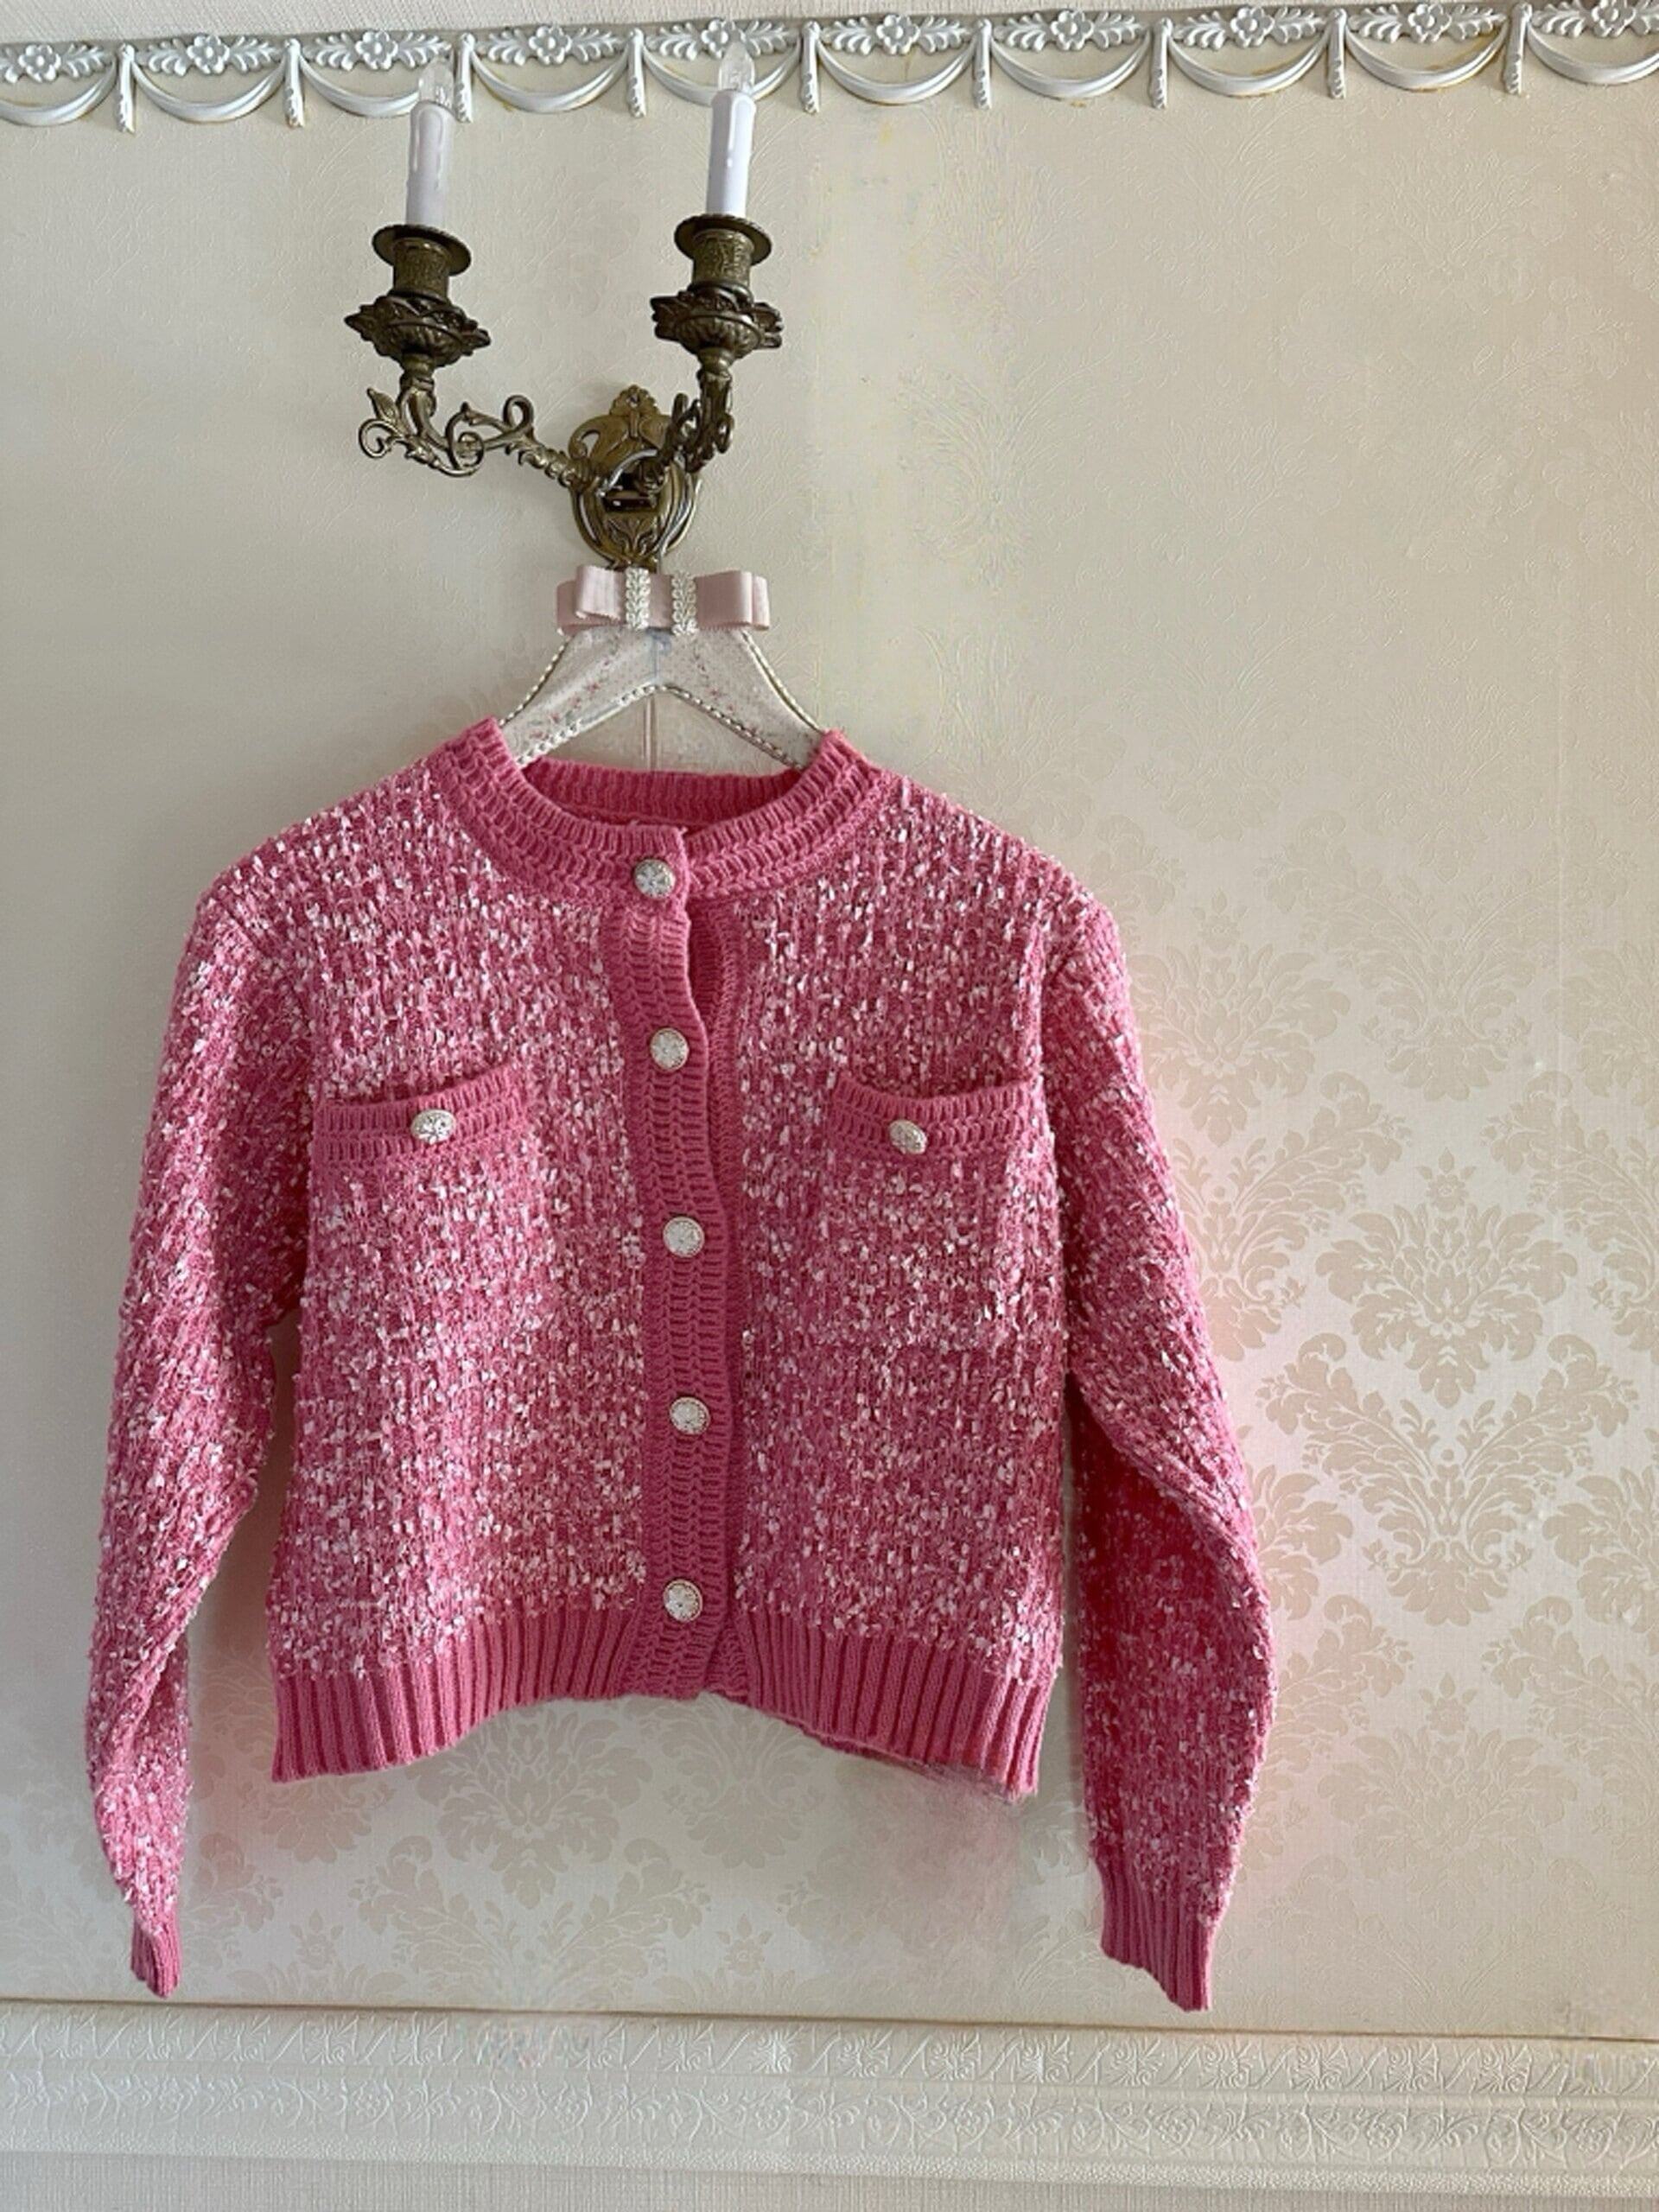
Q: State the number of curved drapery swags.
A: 10